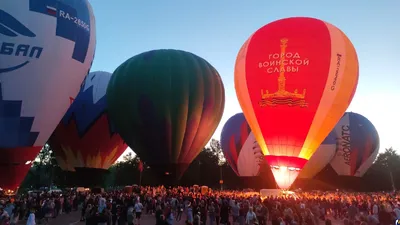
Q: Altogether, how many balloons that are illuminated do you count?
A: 1